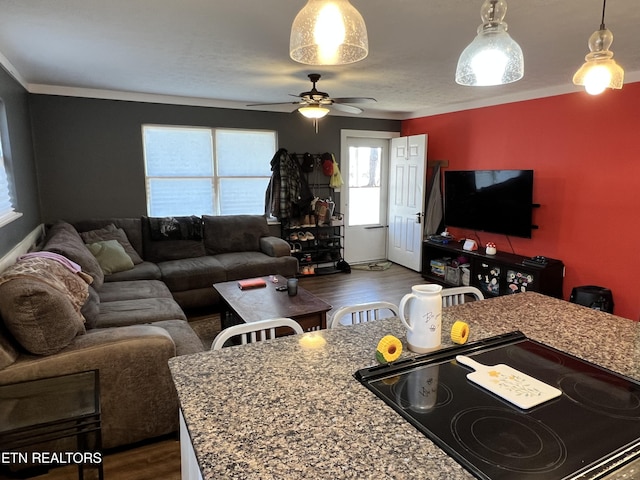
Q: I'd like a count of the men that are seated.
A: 0